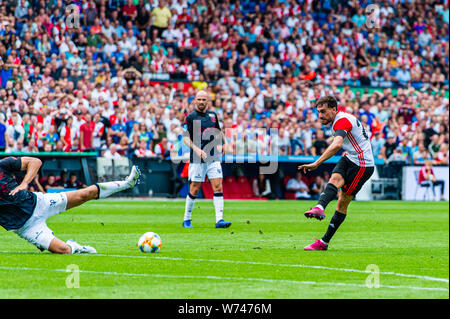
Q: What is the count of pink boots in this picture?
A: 2